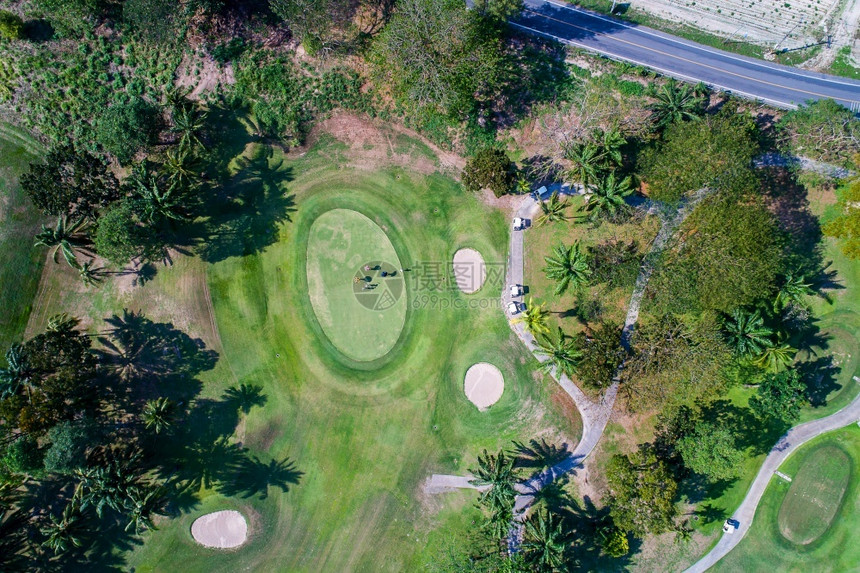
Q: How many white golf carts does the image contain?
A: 5